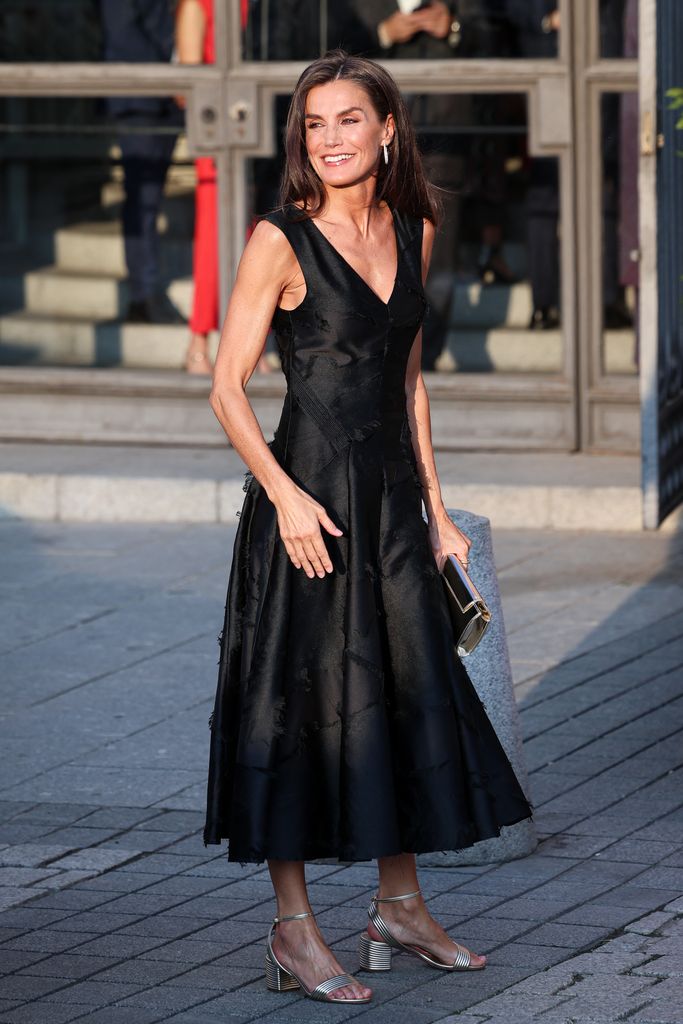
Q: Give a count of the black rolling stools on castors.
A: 0